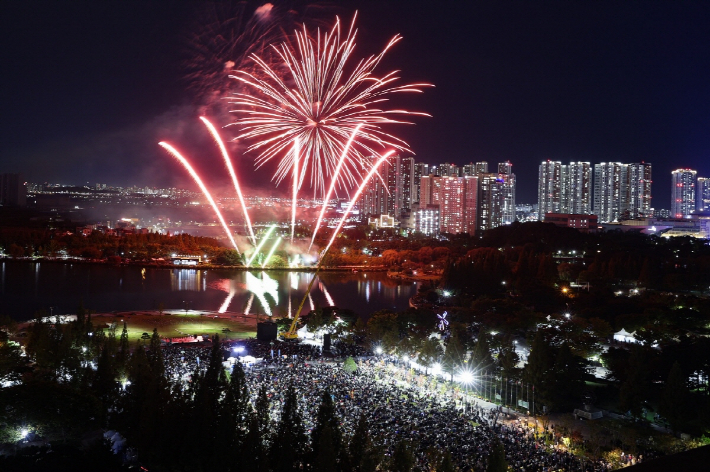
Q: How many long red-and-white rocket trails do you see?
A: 5